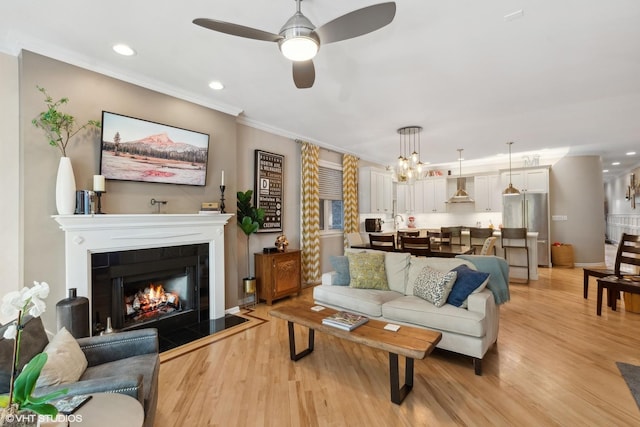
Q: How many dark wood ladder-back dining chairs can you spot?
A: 5